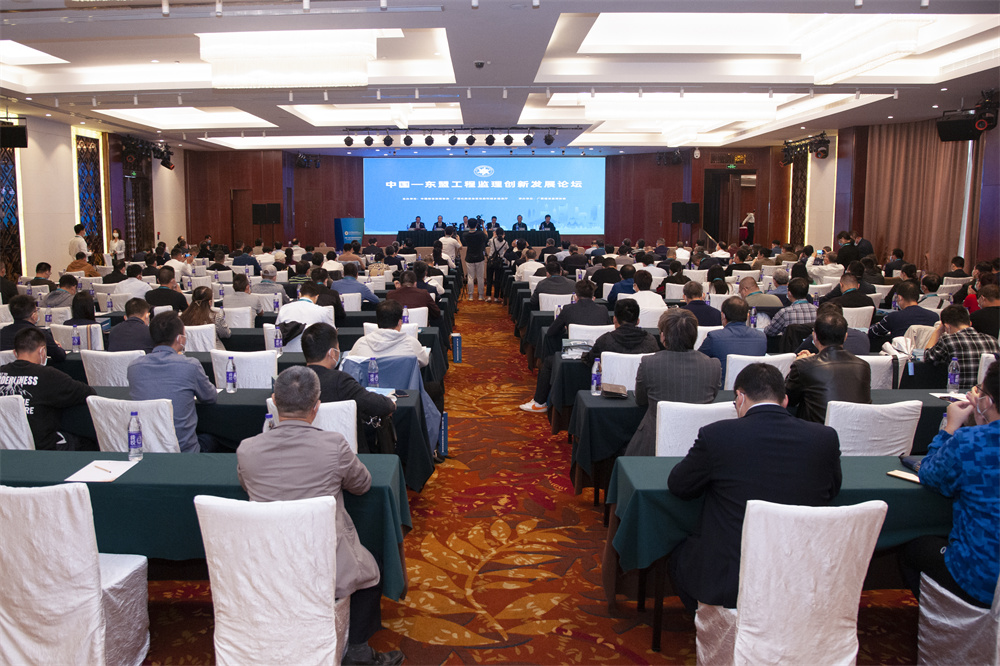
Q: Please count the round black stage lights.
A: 11